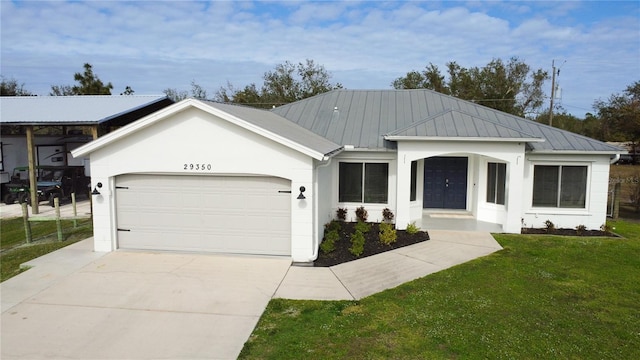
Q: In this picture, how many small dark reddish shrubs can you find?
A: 3